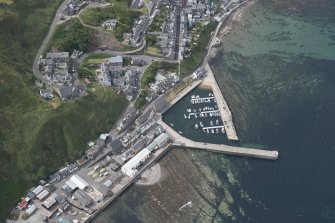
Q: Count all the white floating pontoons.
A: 3